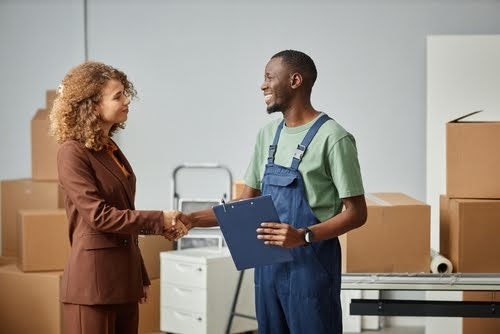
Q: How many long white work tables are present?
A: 1